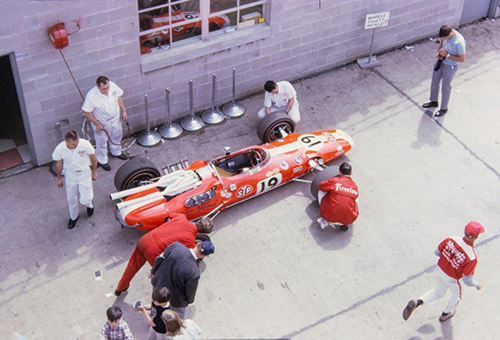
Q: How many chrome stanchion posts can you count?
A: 5